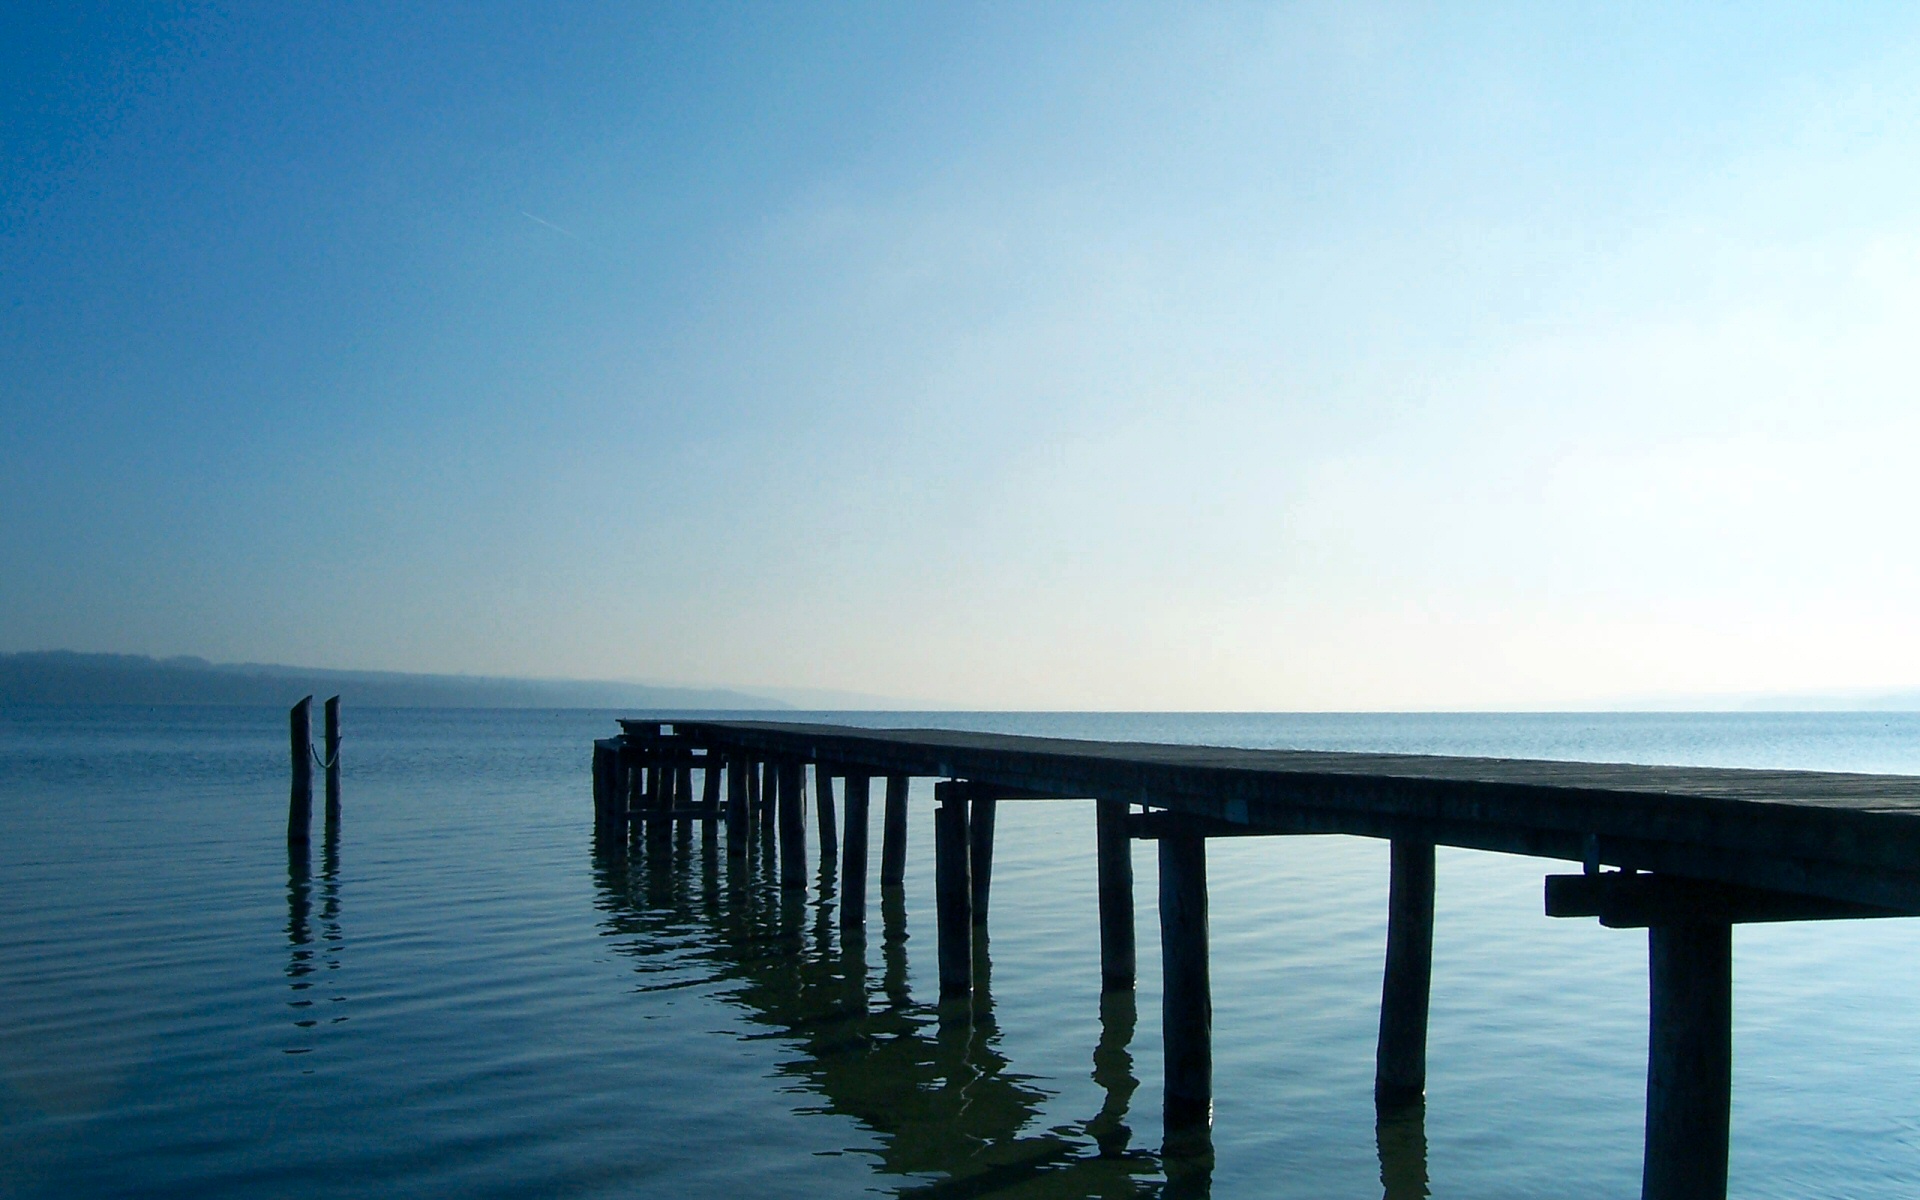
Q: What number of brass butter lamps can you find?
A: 0